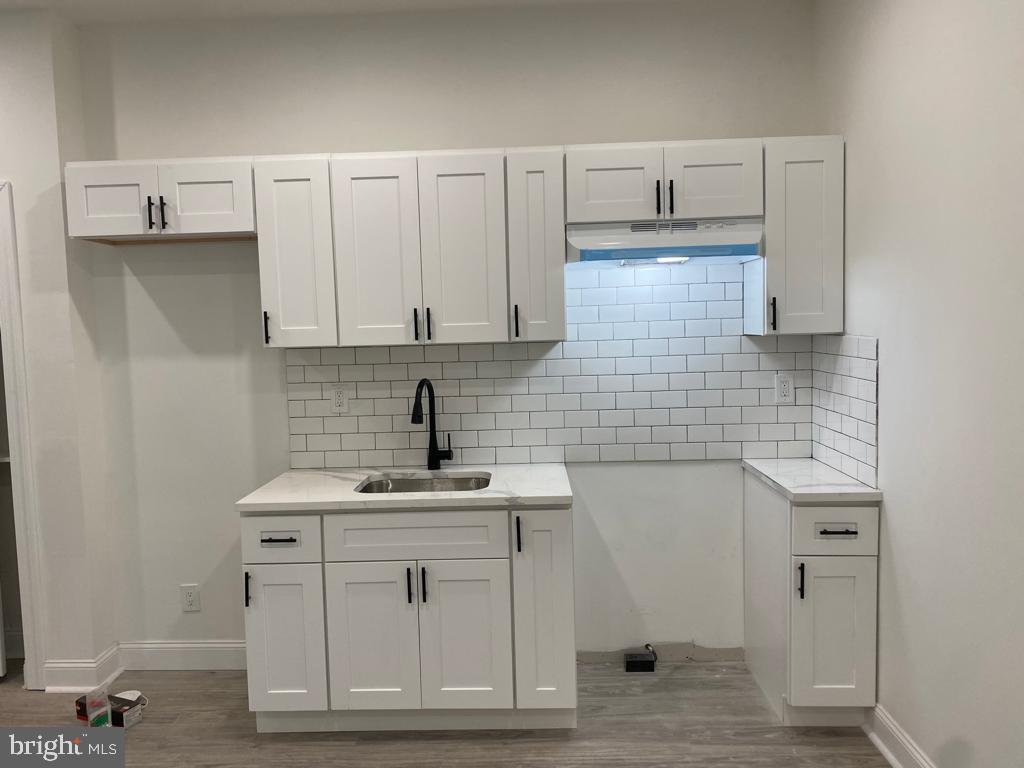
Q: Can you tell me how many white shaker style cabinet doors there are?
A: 14